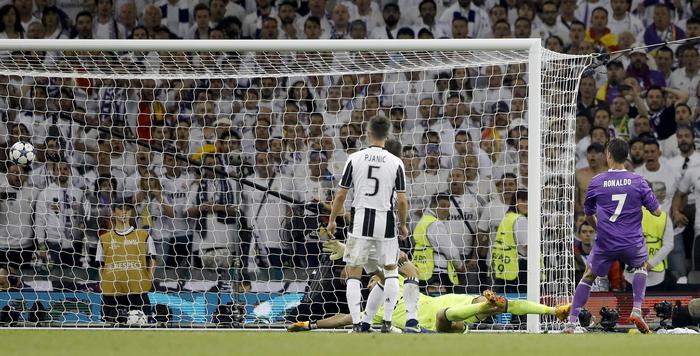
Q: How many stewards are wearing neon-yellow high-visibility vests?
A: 3